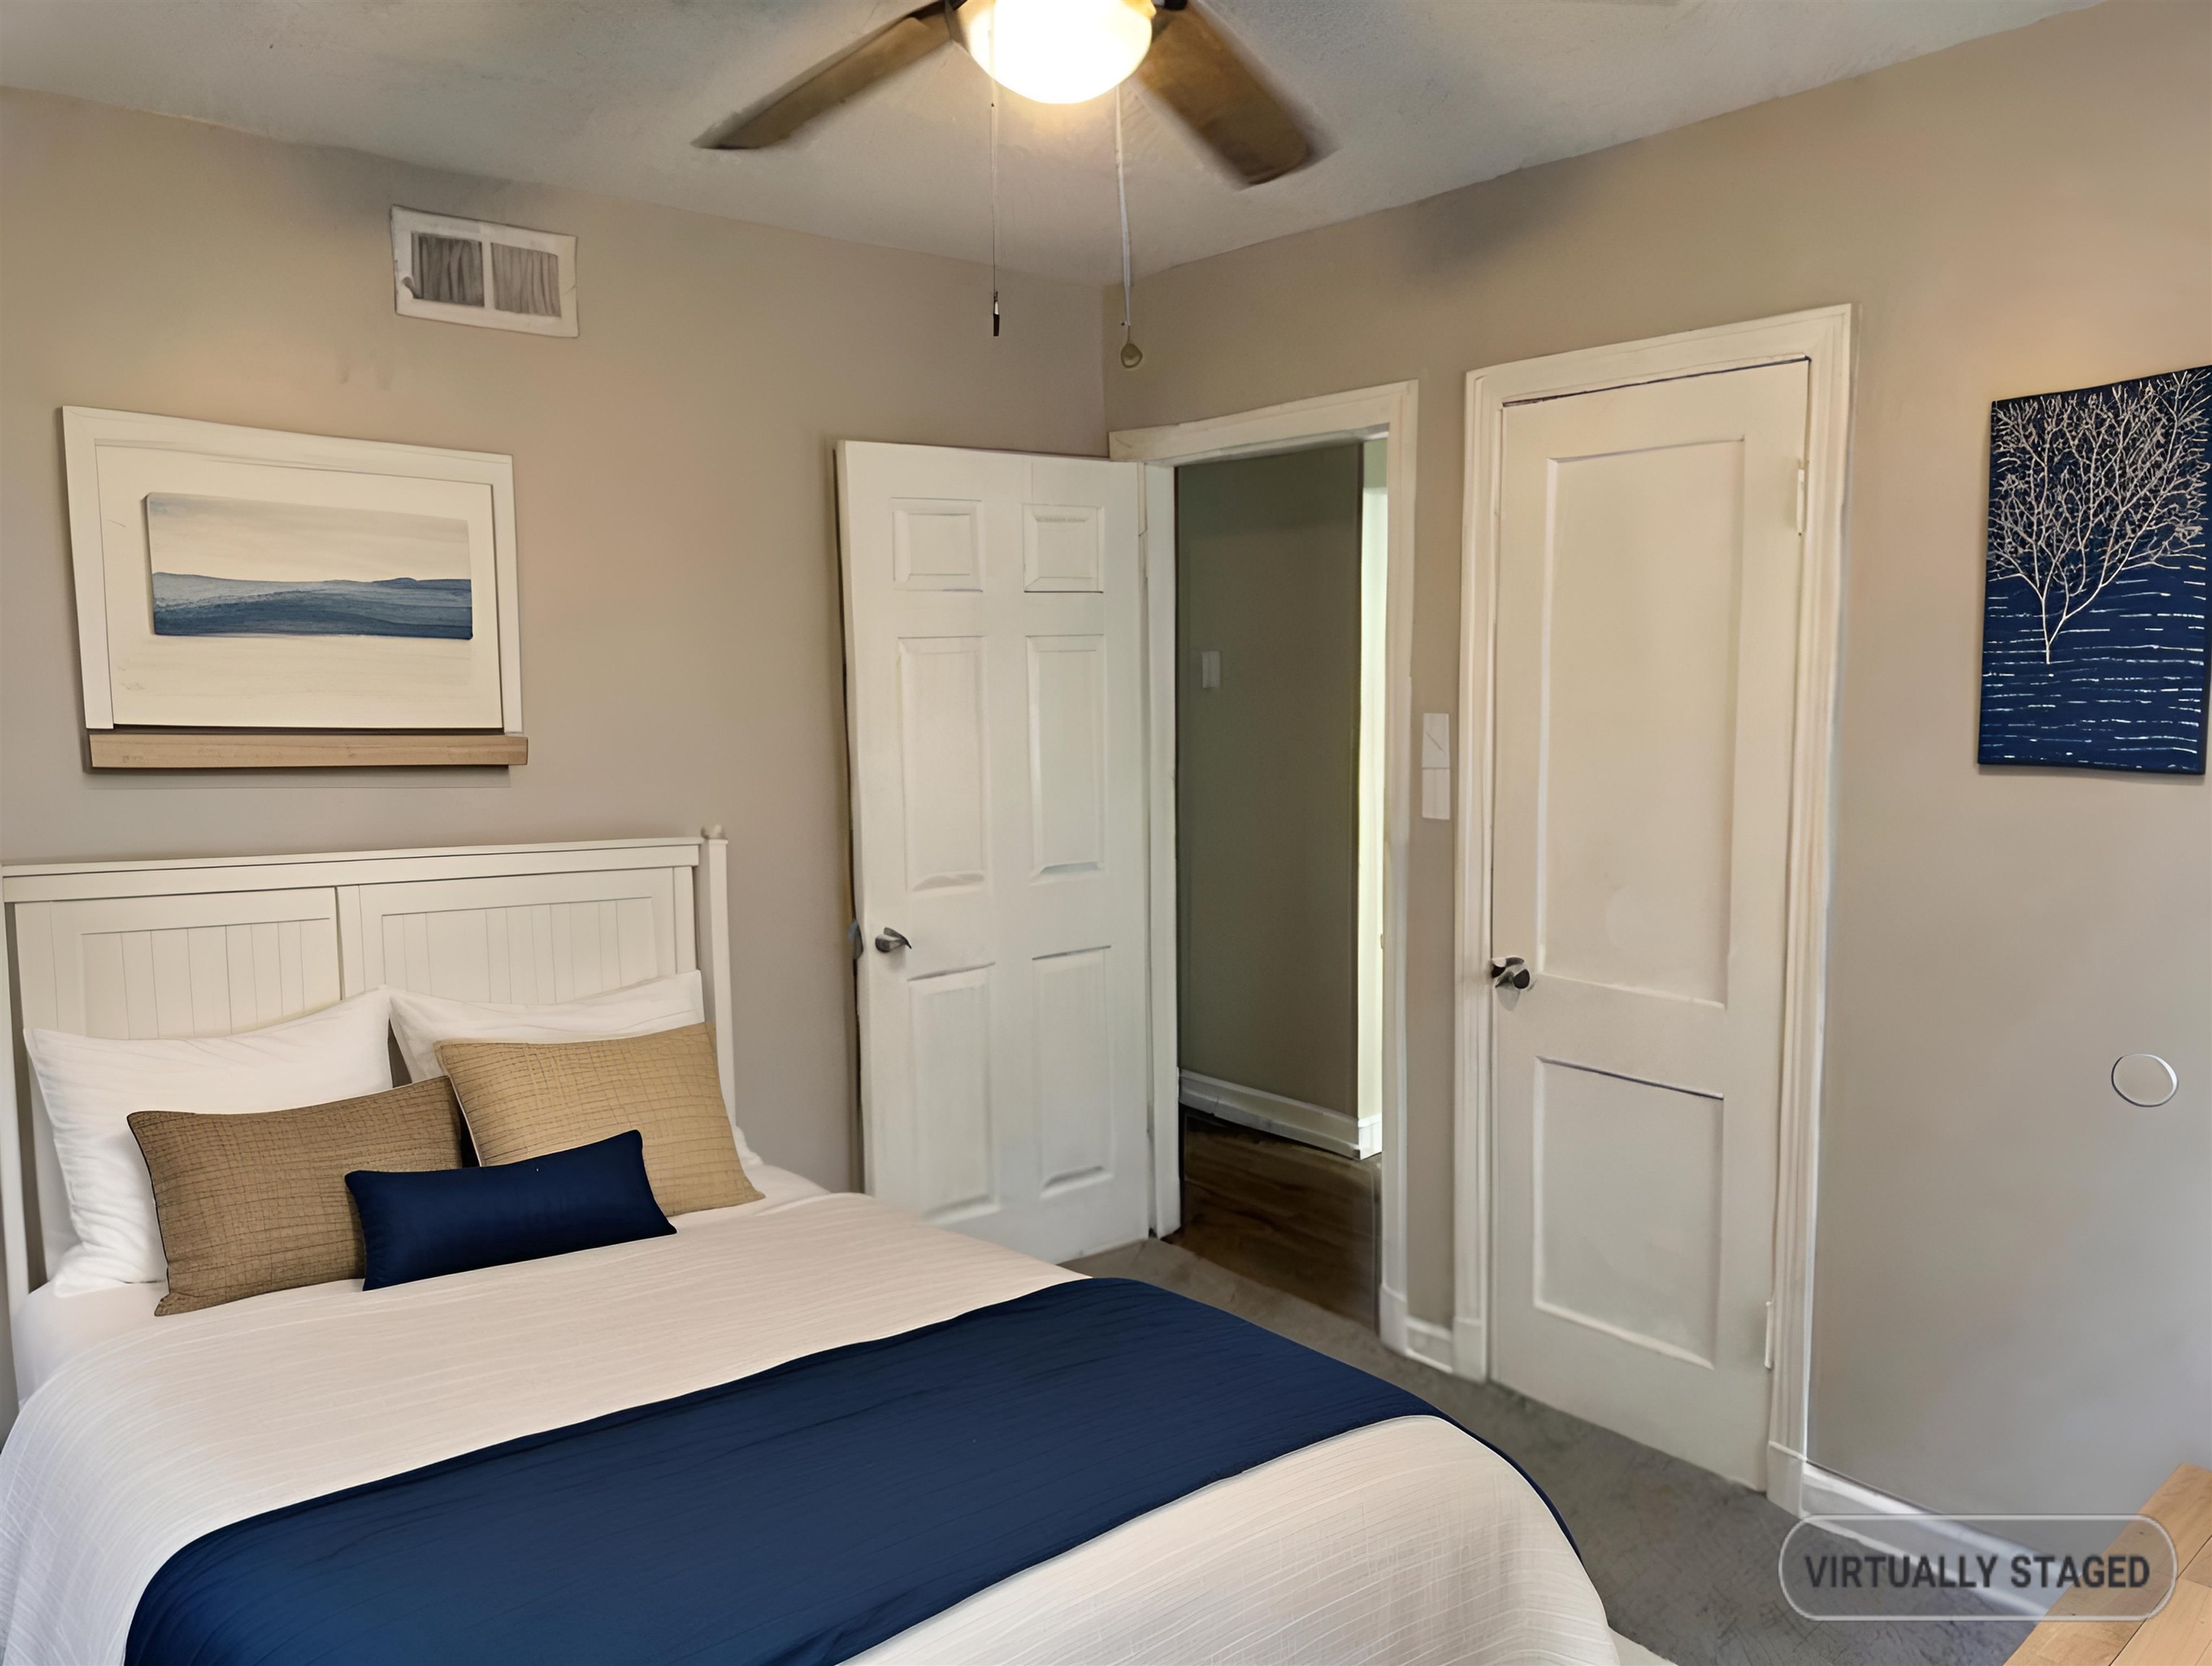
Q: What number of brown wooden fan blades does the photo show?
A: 2